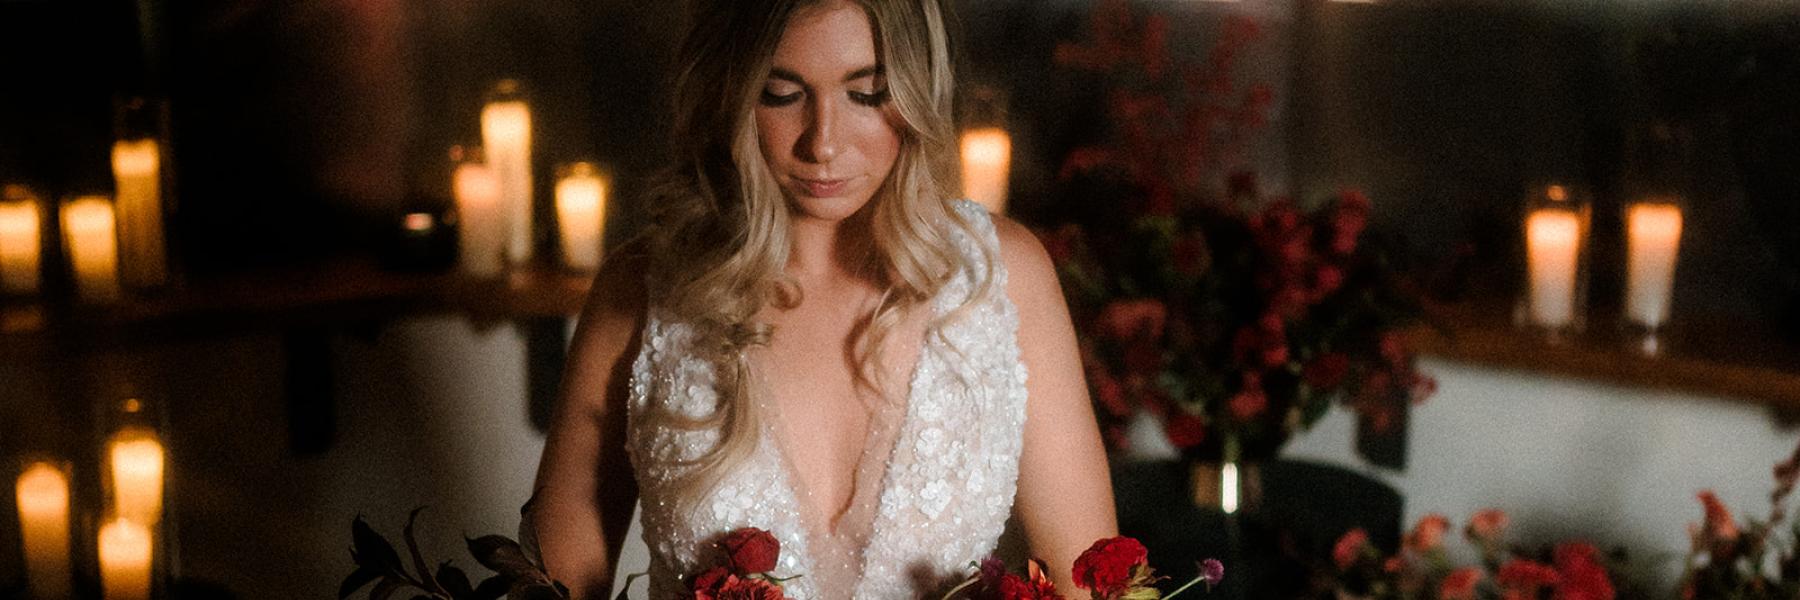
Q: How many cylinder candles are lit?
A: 12